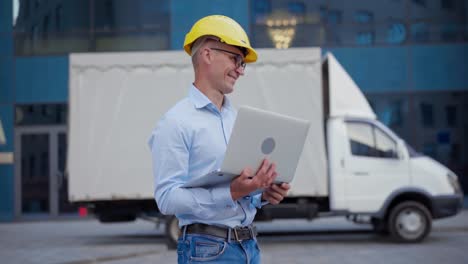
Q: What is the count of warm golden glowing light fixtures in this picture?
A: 1